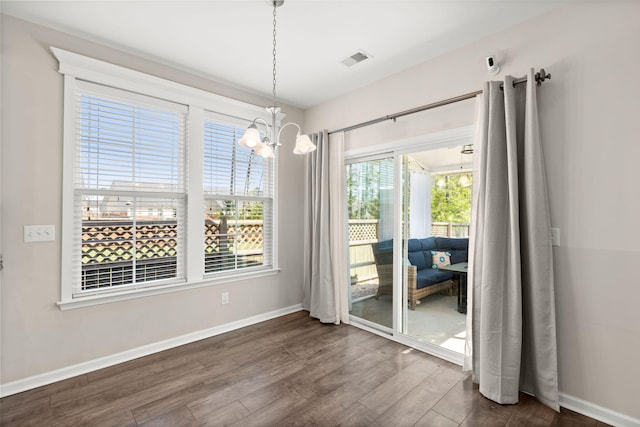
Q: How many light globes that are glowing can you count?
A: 3